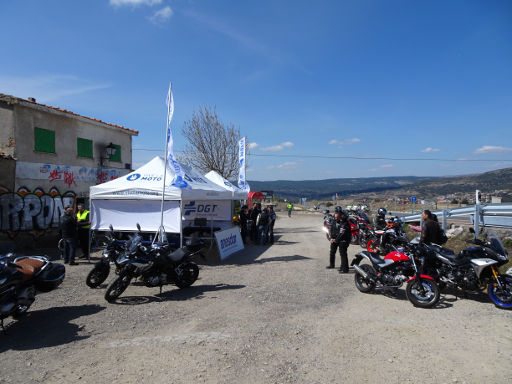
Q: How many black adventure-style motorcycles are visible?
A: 2